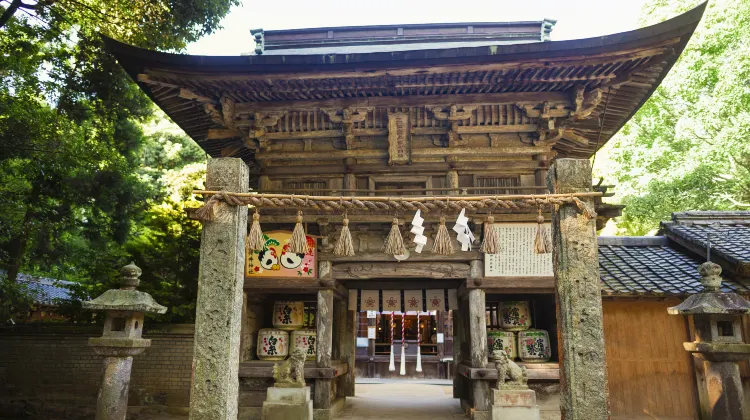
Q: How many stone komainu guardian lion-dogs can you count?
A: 2